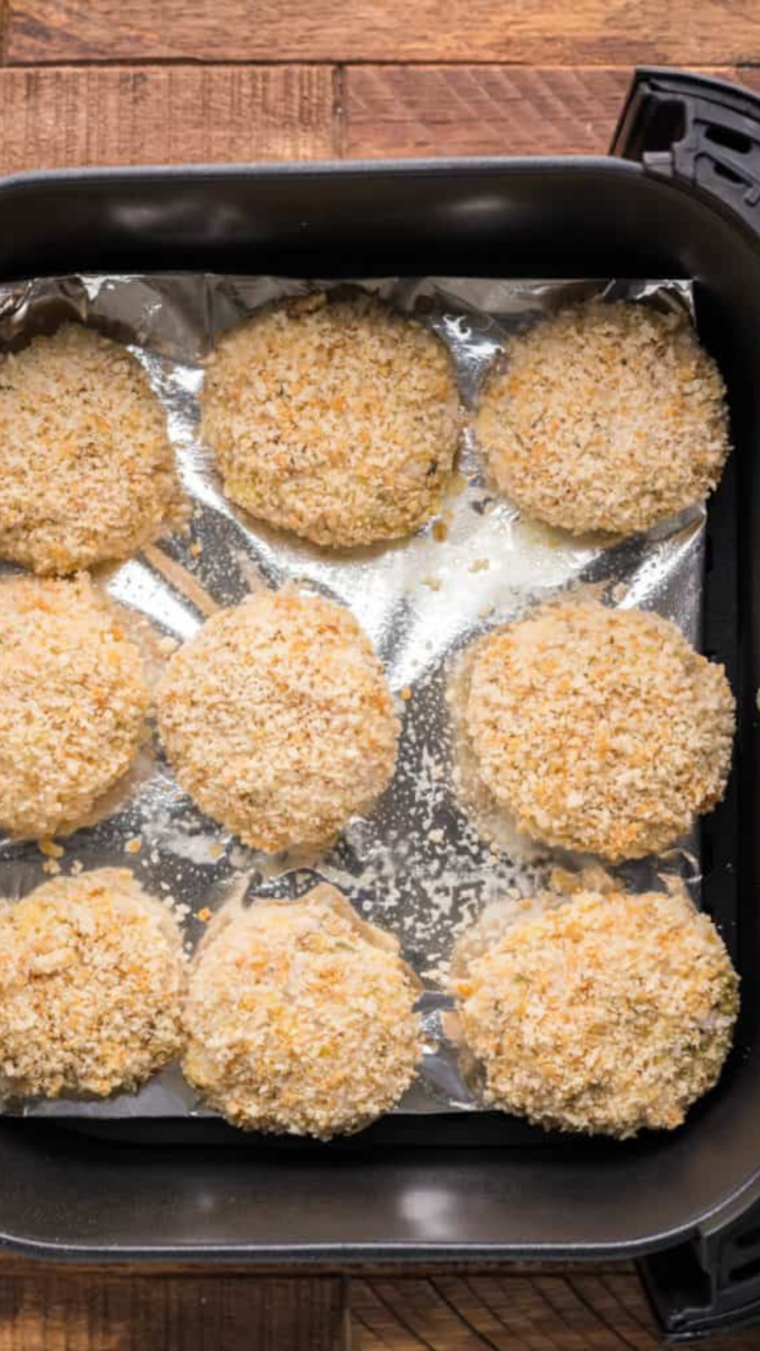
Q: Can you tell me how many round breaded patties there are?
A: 9